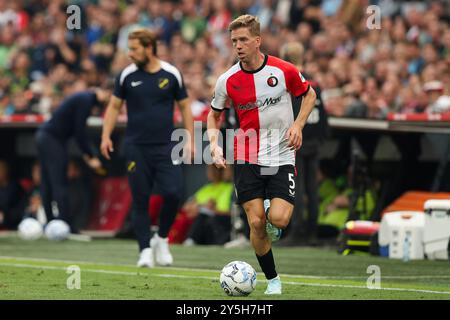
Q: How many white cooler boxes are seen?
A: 2